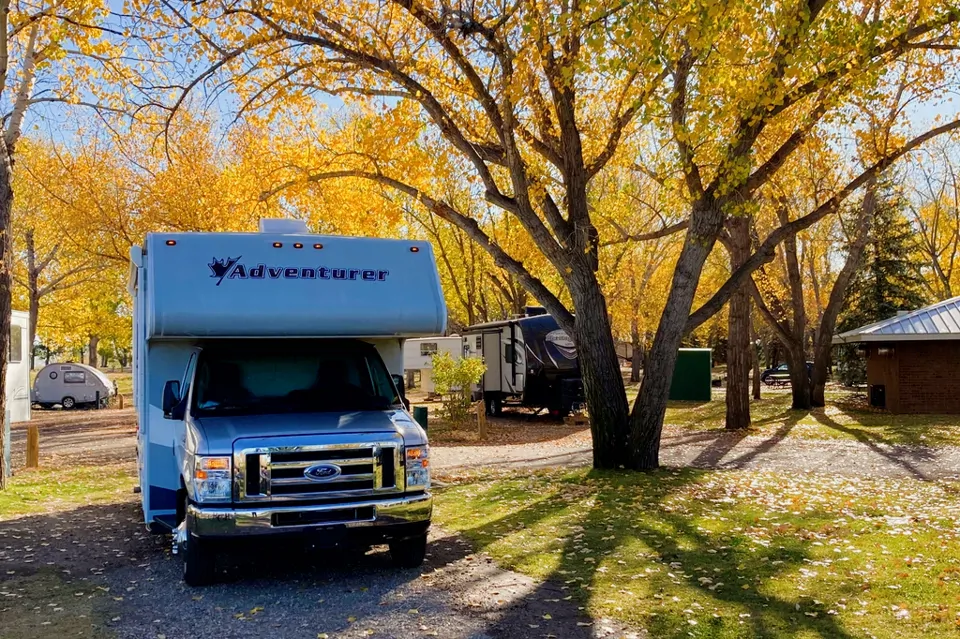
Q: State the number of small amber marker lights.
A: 5